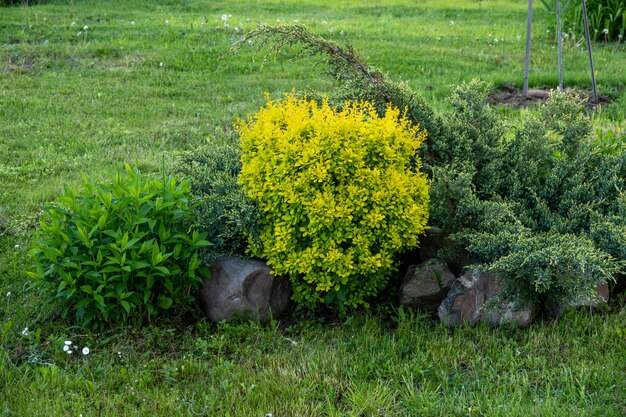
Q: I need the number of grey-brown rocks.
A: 4